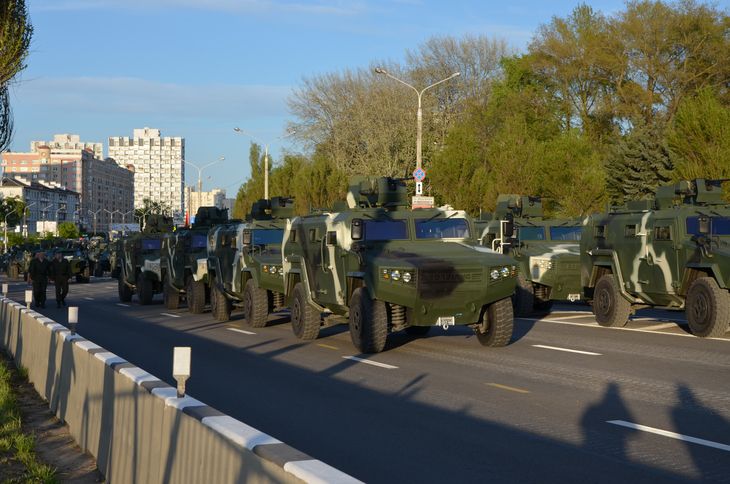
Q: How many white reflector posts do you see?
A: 4